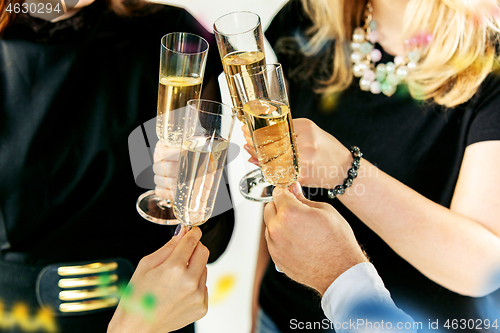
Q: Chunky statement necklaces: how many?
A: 1